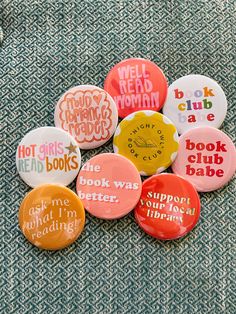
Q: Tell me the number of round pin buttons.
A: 9